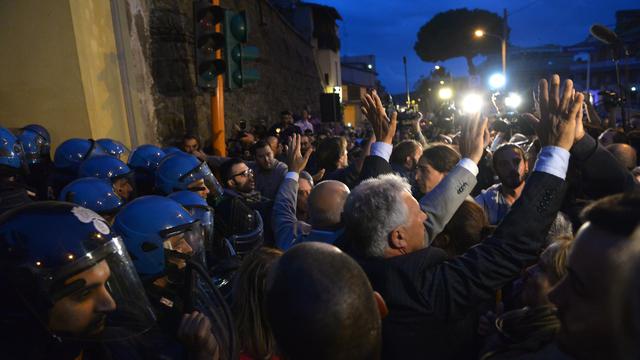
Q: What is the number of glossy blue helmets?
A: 12